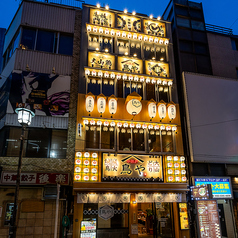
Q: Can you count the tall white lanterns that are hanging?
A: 6